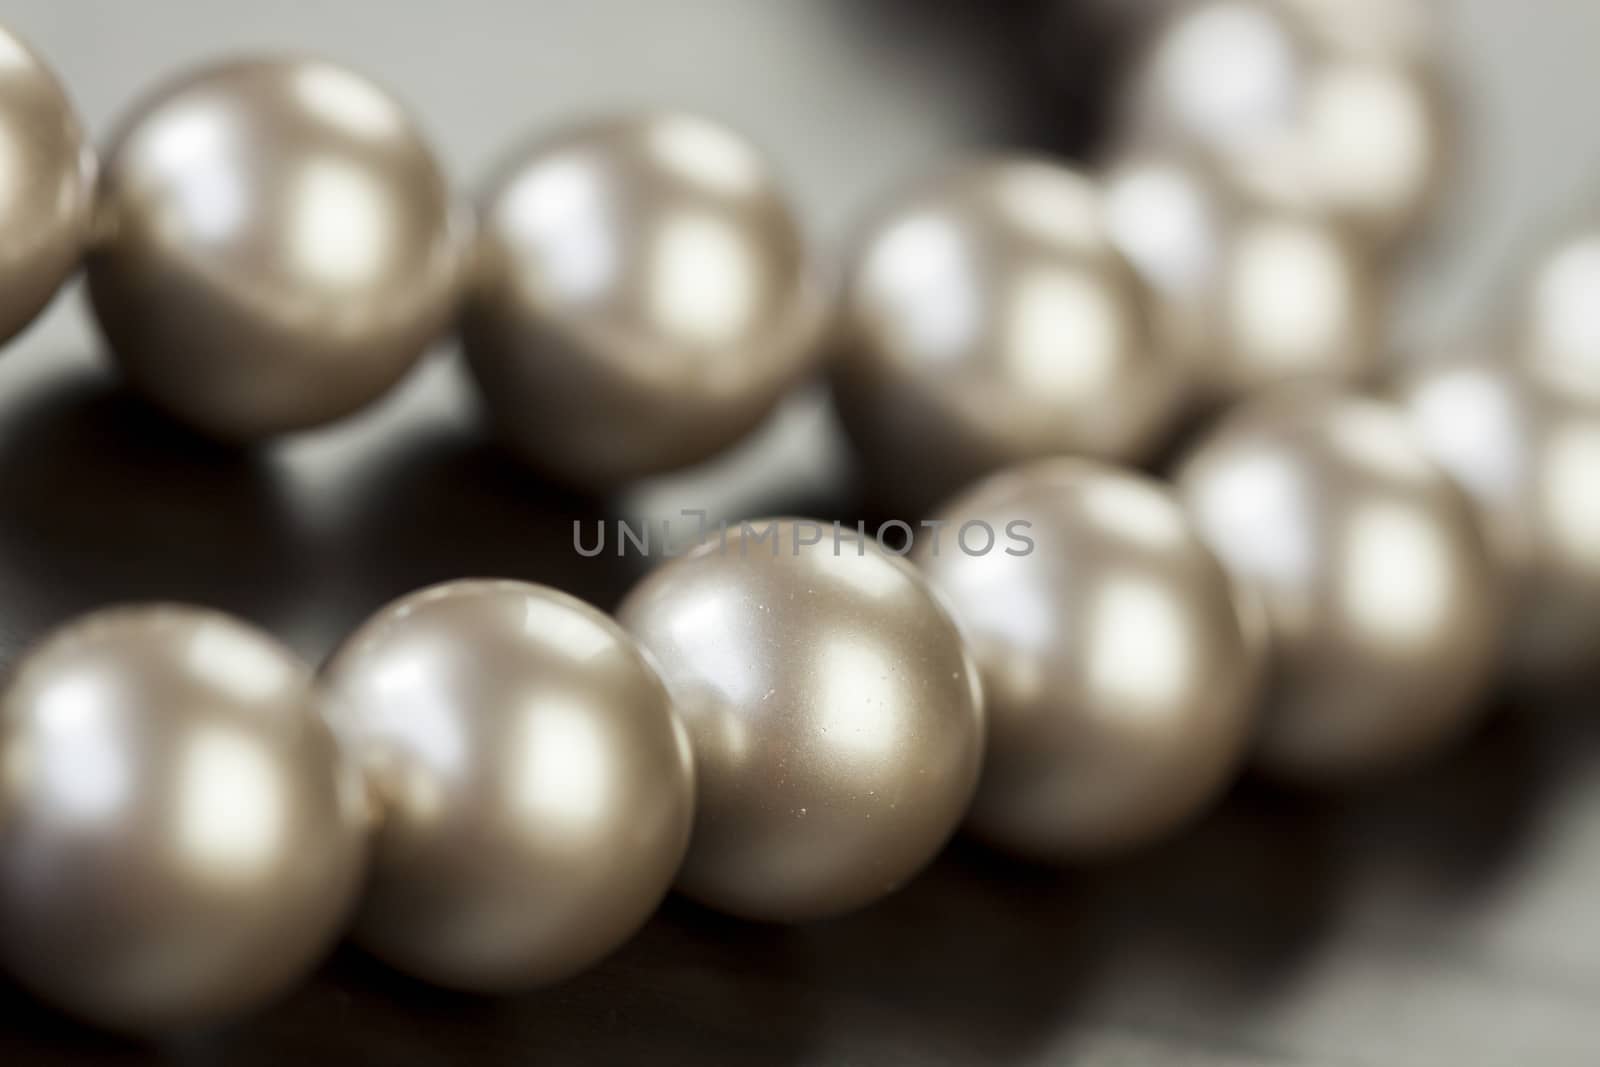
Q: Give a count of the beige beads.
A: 13